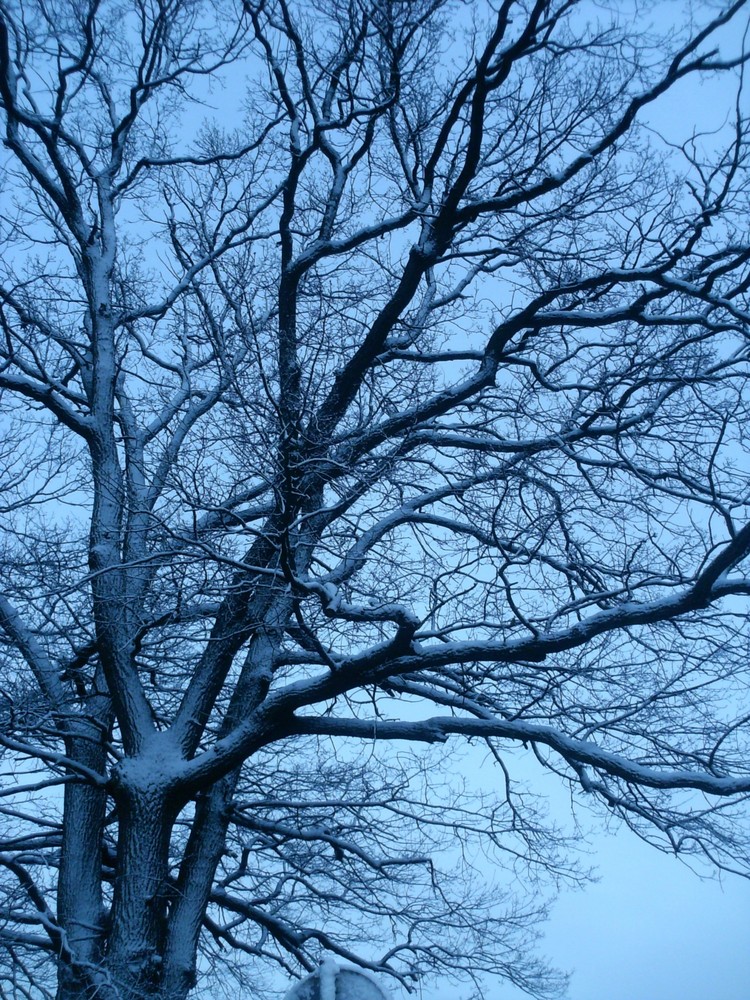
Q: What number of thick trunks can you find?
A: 3